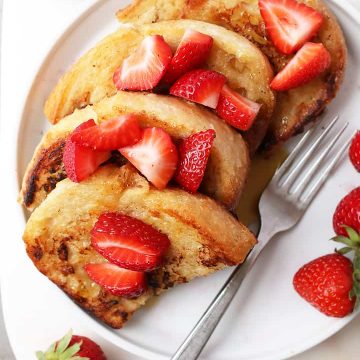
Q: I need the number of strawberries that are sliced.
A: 12